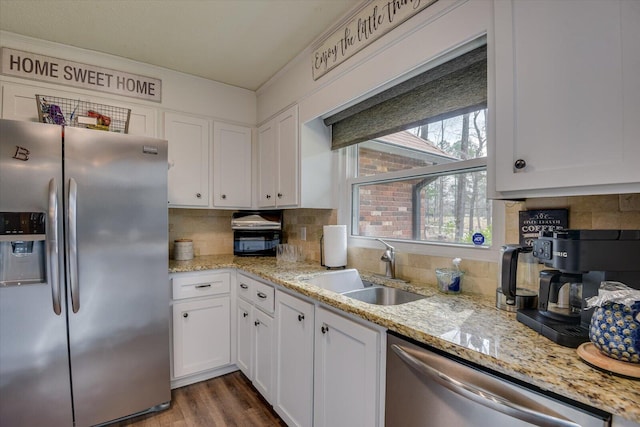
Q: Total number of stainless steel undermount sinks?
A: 1